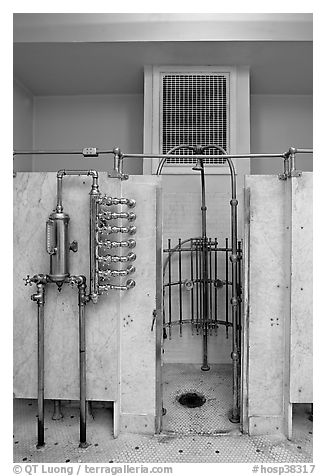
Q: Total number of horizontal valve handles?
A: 7